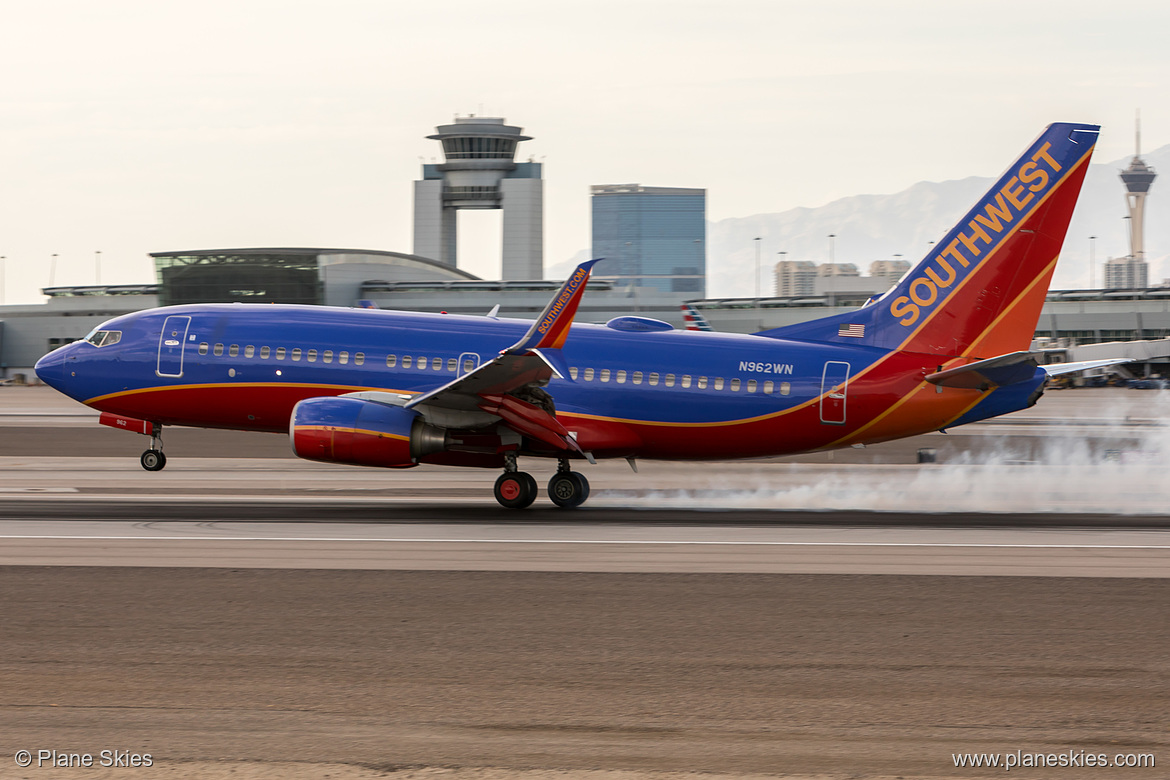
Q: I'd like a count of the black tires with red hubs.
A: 1